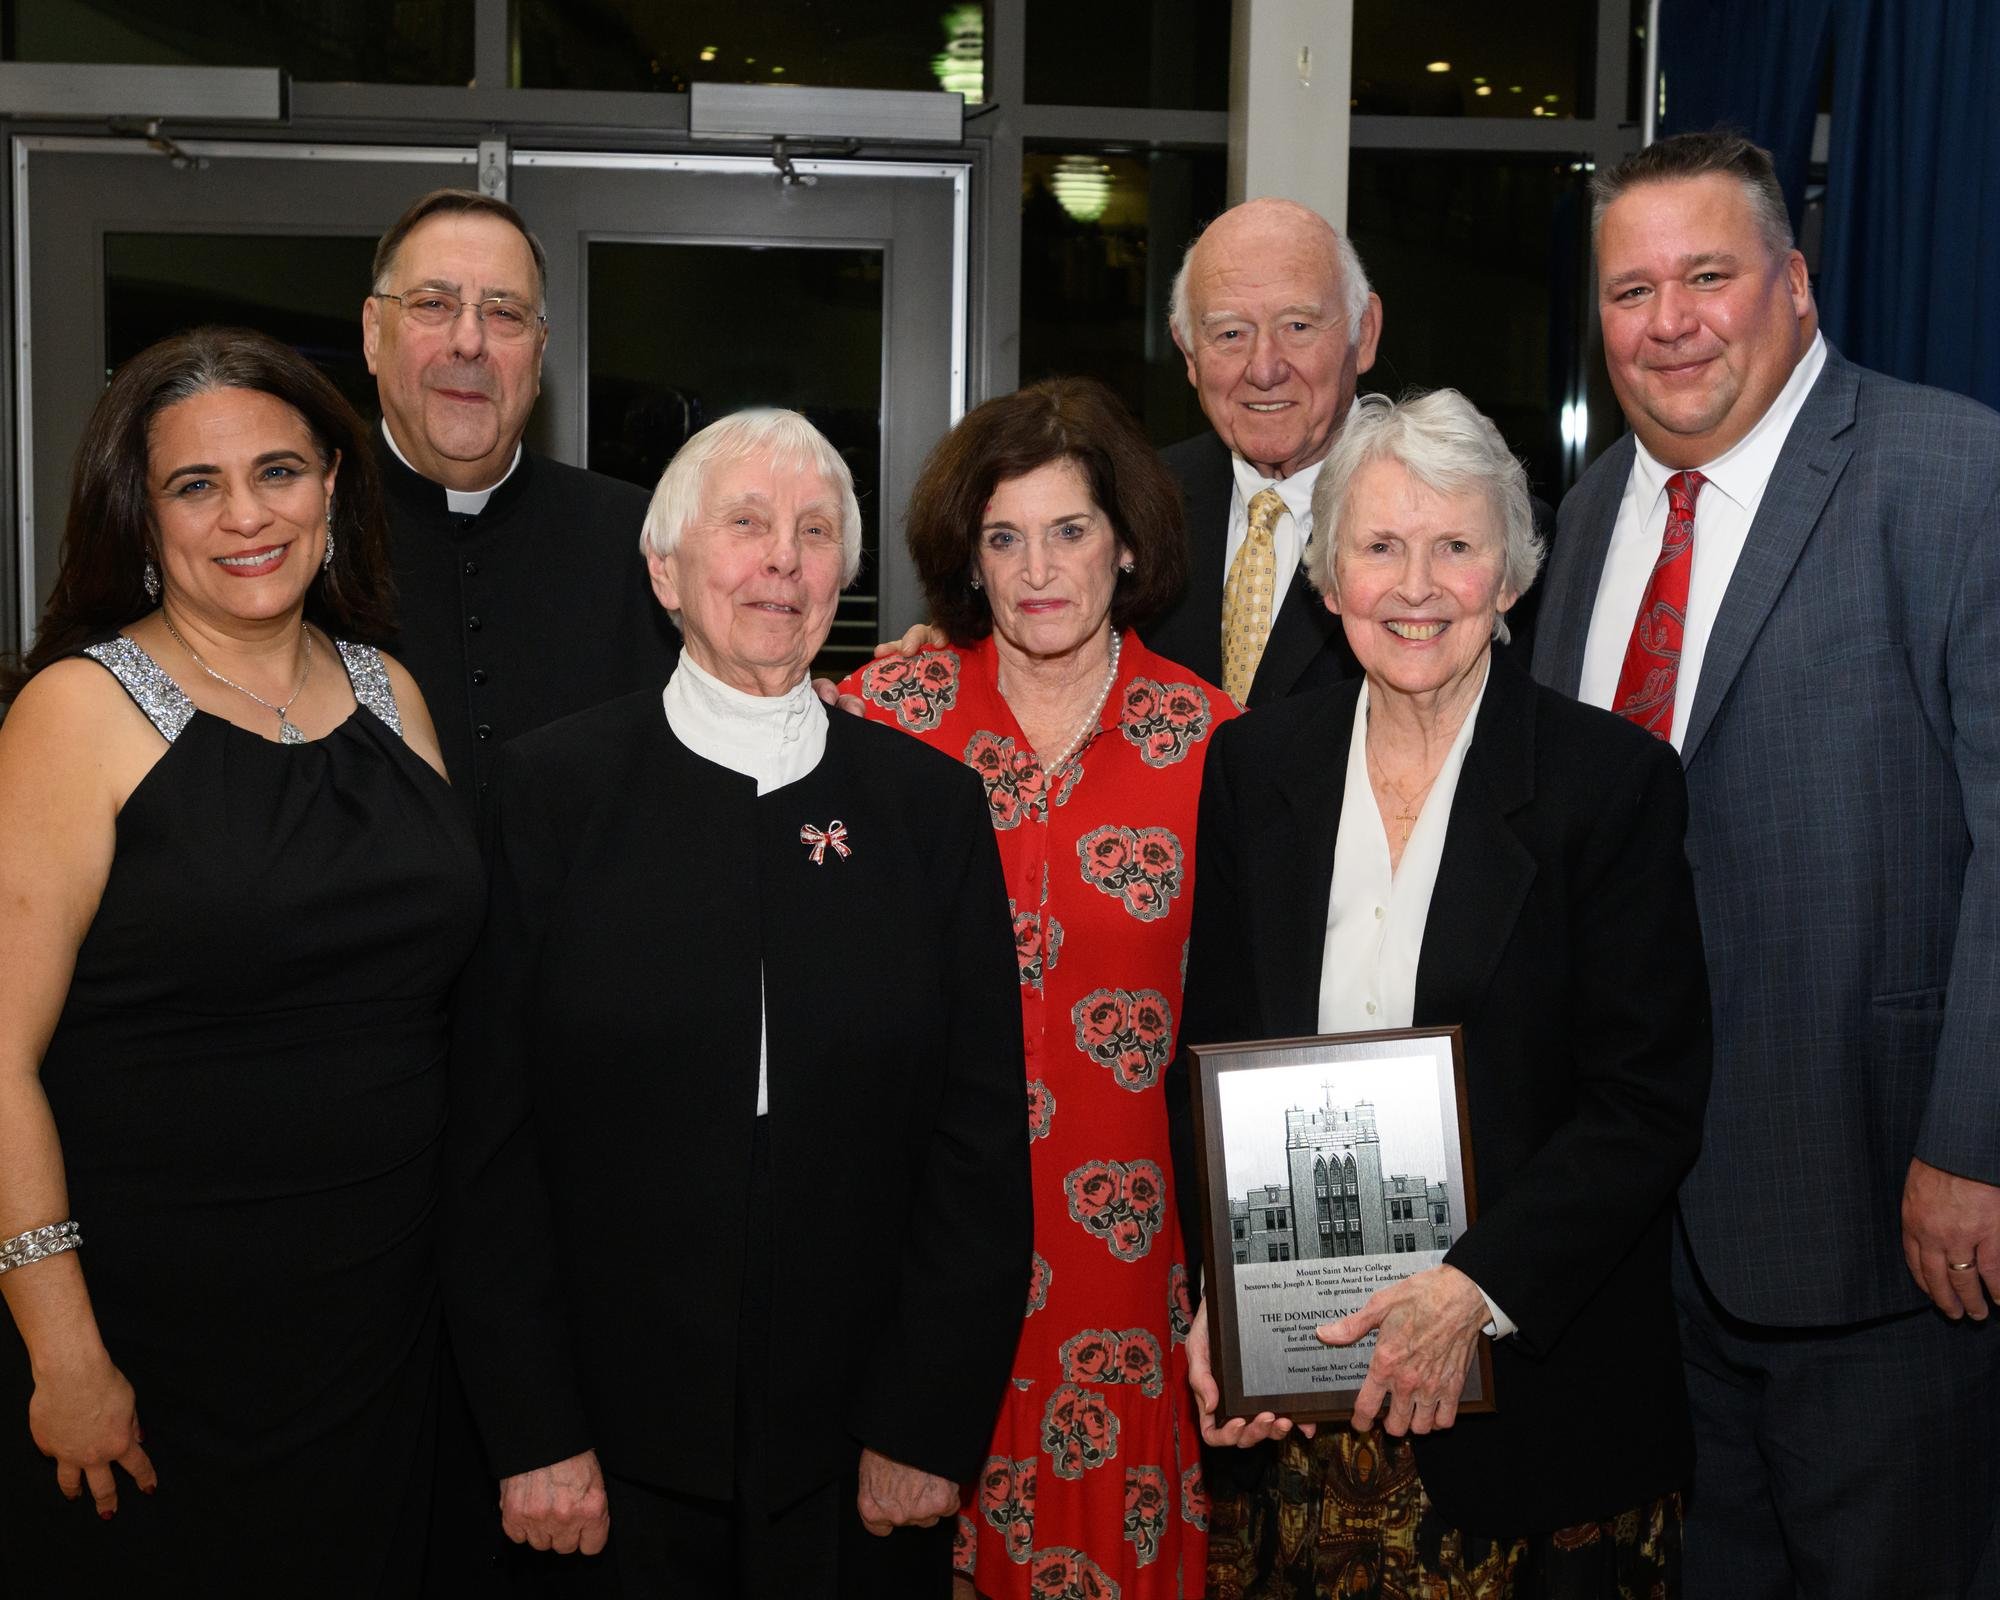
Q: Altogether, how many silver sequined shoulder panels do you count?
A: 2